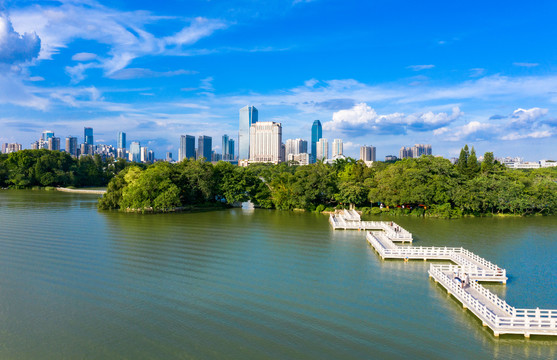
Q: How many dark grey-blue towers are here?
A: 2